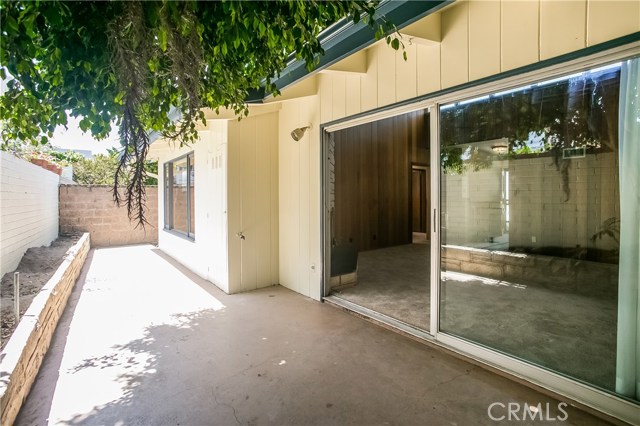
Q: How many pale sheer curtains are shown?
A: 1